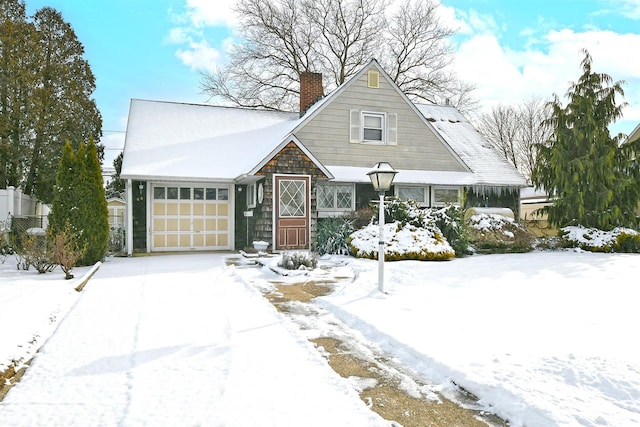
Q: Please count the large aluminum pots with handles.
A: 0